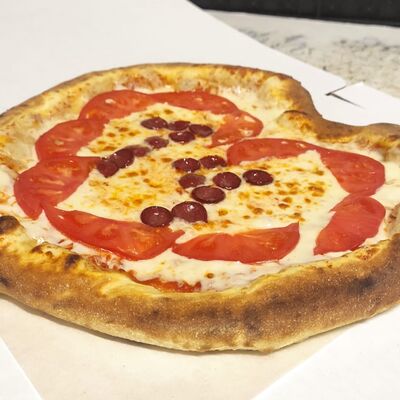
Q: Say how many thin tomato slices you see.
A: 10